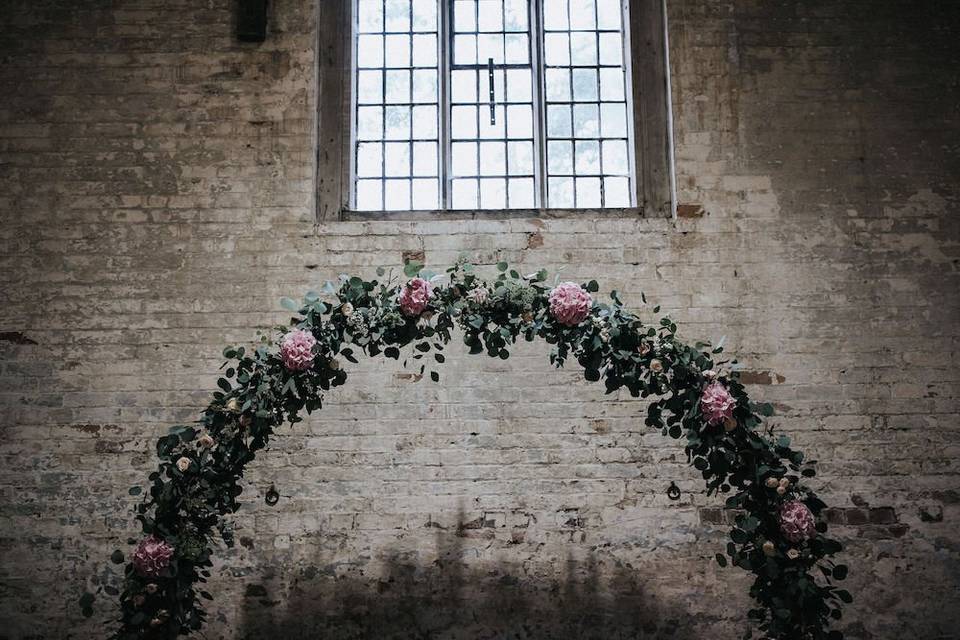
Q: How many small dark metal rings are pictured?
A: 2